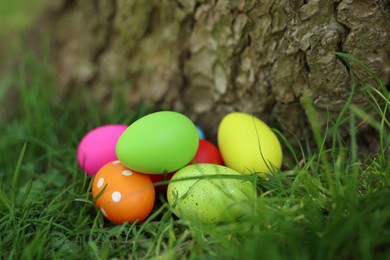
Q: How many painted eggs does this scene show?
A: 7